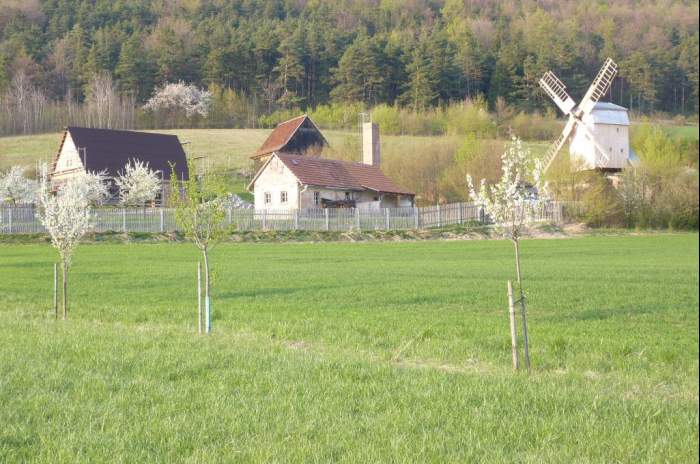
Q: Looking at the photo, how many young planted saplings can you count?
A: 3